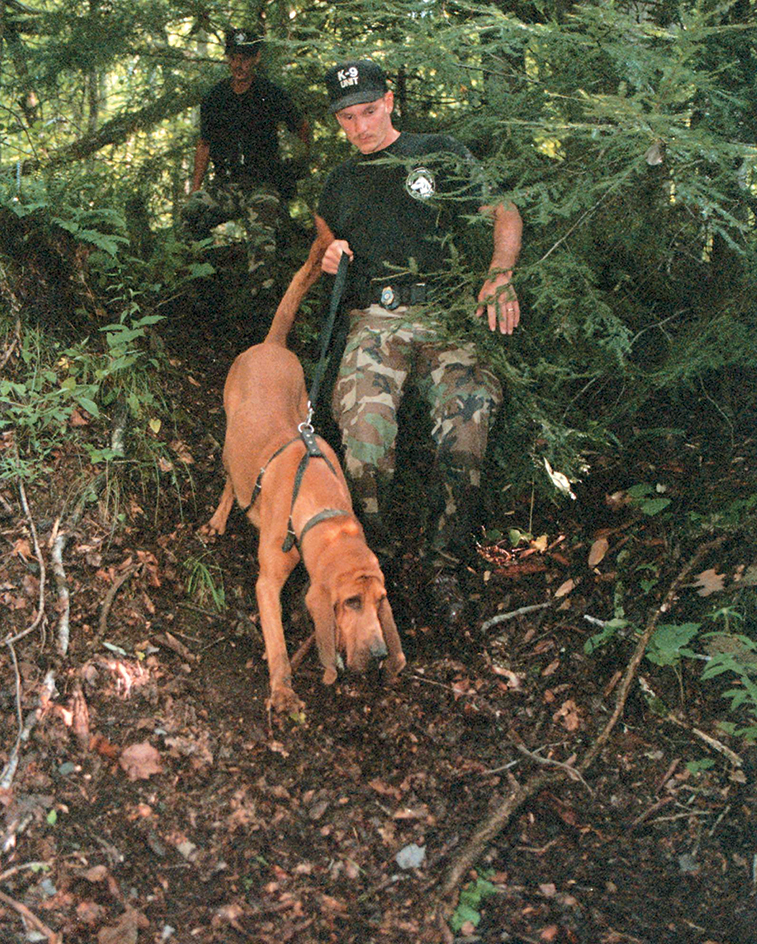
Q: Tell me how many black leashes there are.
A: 1